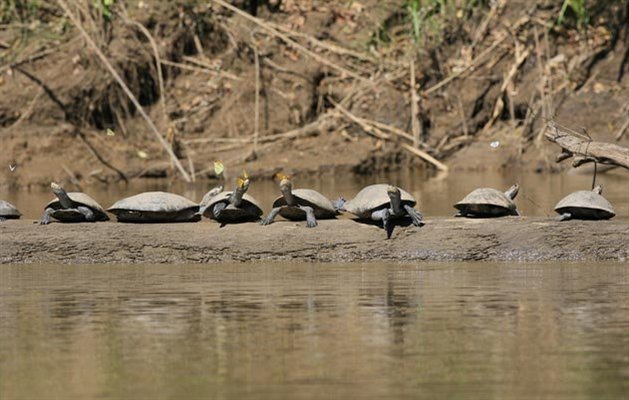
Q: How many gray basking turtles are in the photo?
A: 8